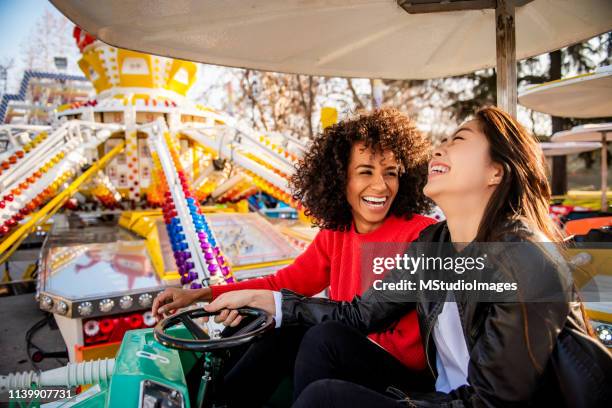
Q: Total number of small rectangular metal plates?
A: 1